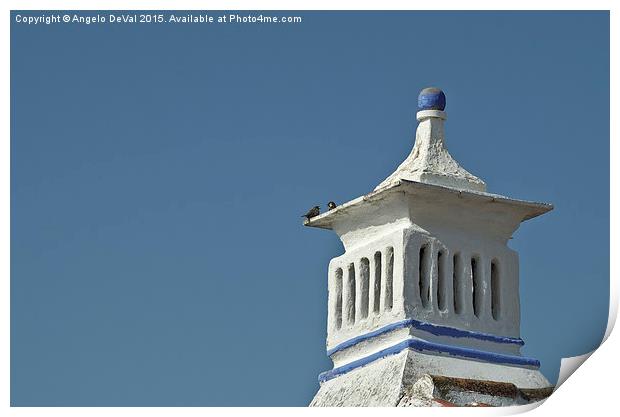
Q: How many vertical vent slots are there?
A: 10